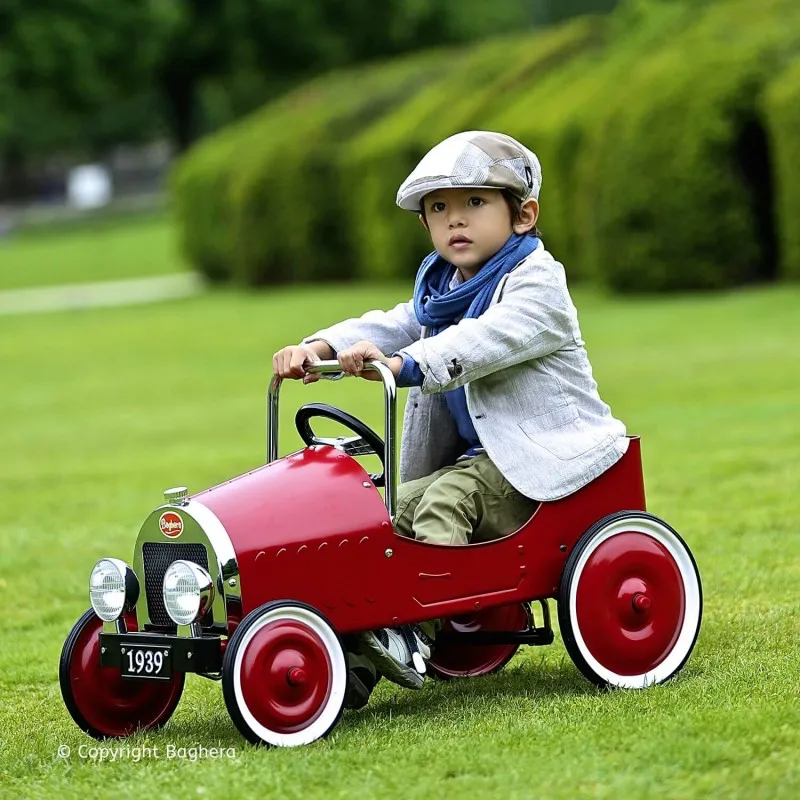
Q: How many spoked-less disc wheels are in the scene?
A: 4